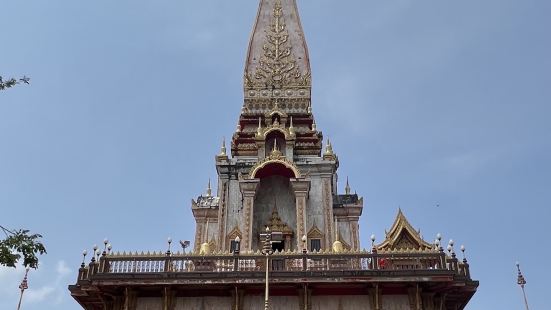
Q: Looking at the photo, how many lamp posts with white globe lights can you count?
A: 14